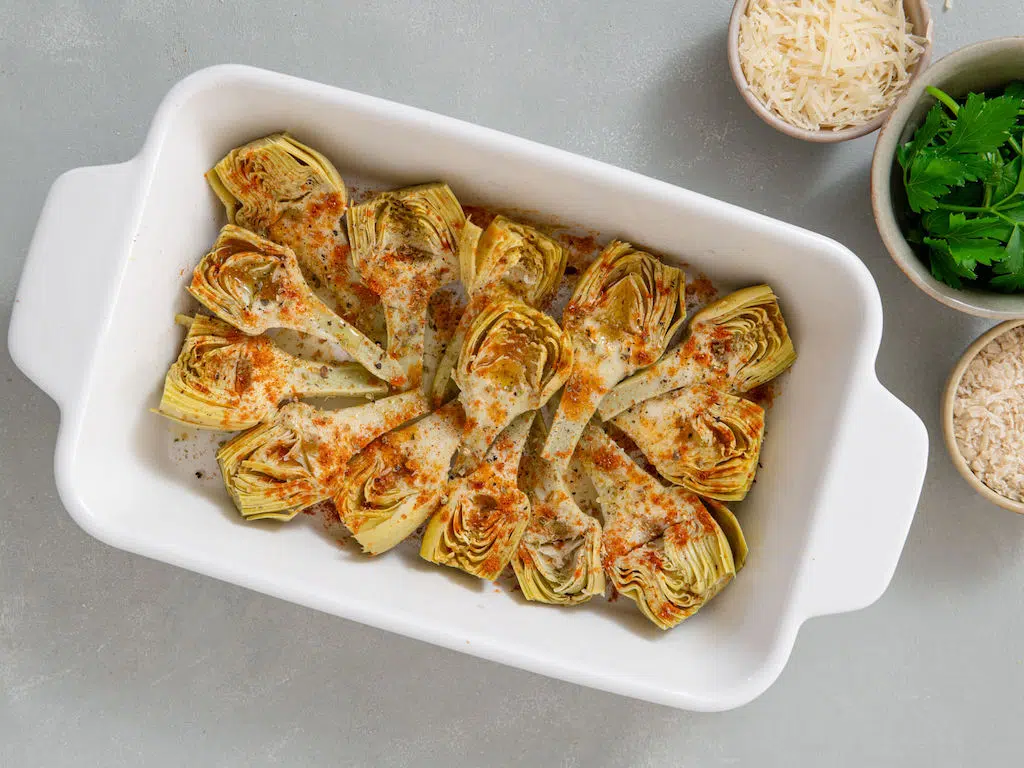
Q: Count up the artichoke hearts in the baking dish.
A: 14